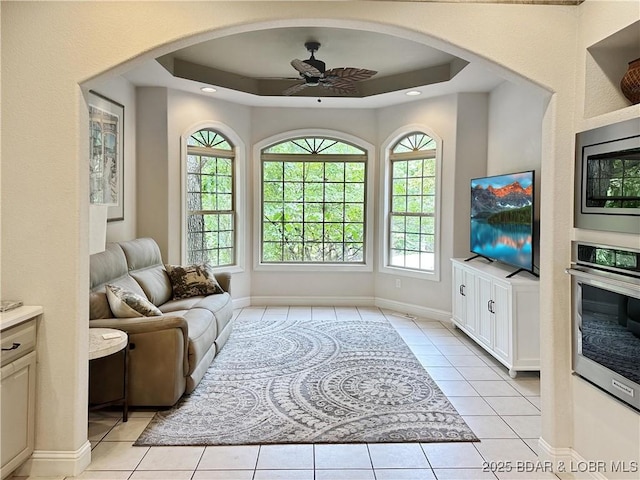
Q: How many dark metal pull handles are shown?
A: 5